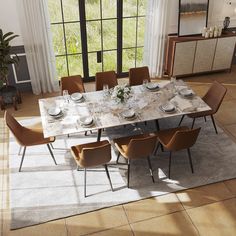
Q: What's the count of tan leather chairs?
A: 8